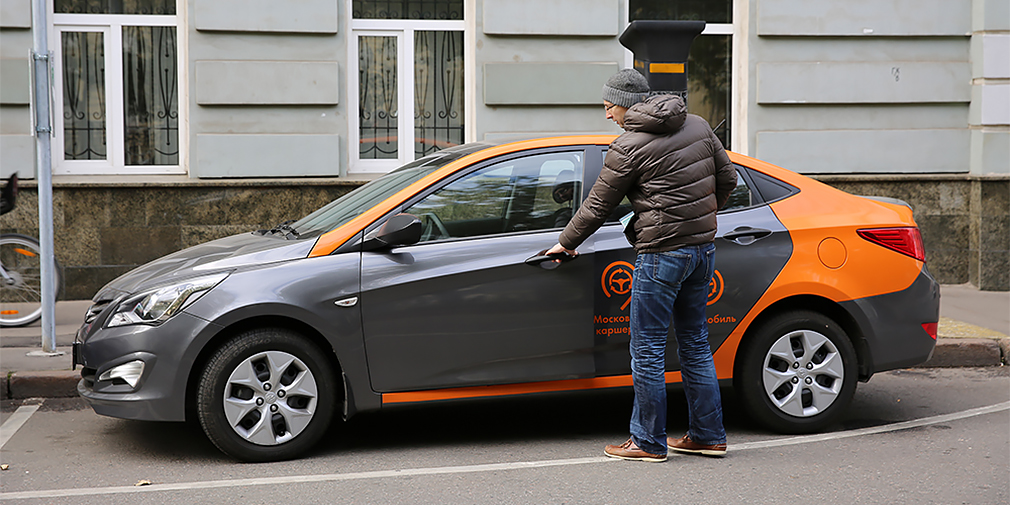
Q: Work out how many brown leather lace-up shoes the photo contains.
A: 2